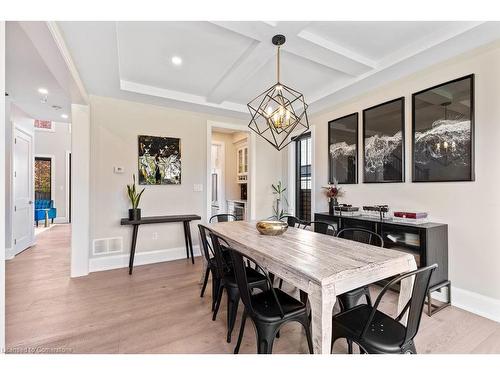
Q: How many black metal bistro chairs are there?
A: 8